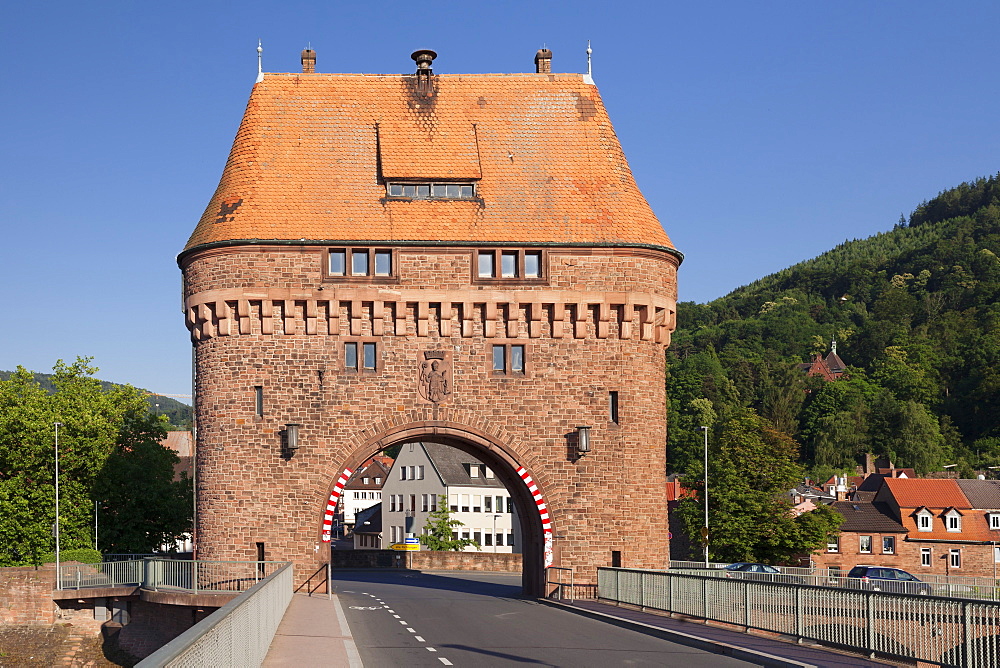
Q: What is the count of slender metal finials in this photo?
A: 2